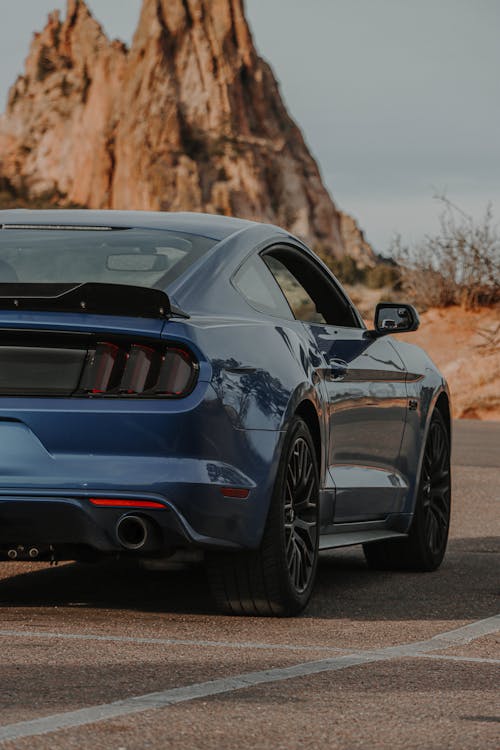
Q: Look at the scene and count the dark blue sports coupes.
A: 1